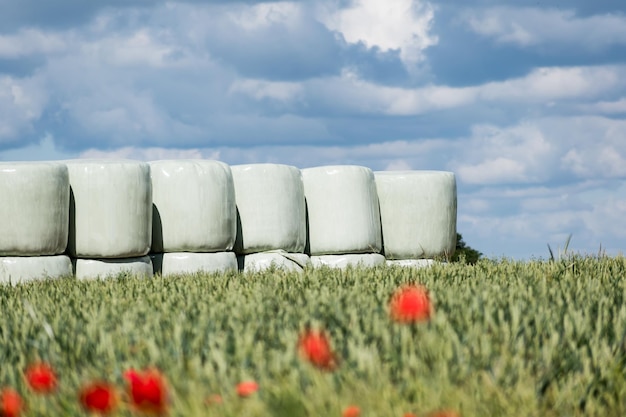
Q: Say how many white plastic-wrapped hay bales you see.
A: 12